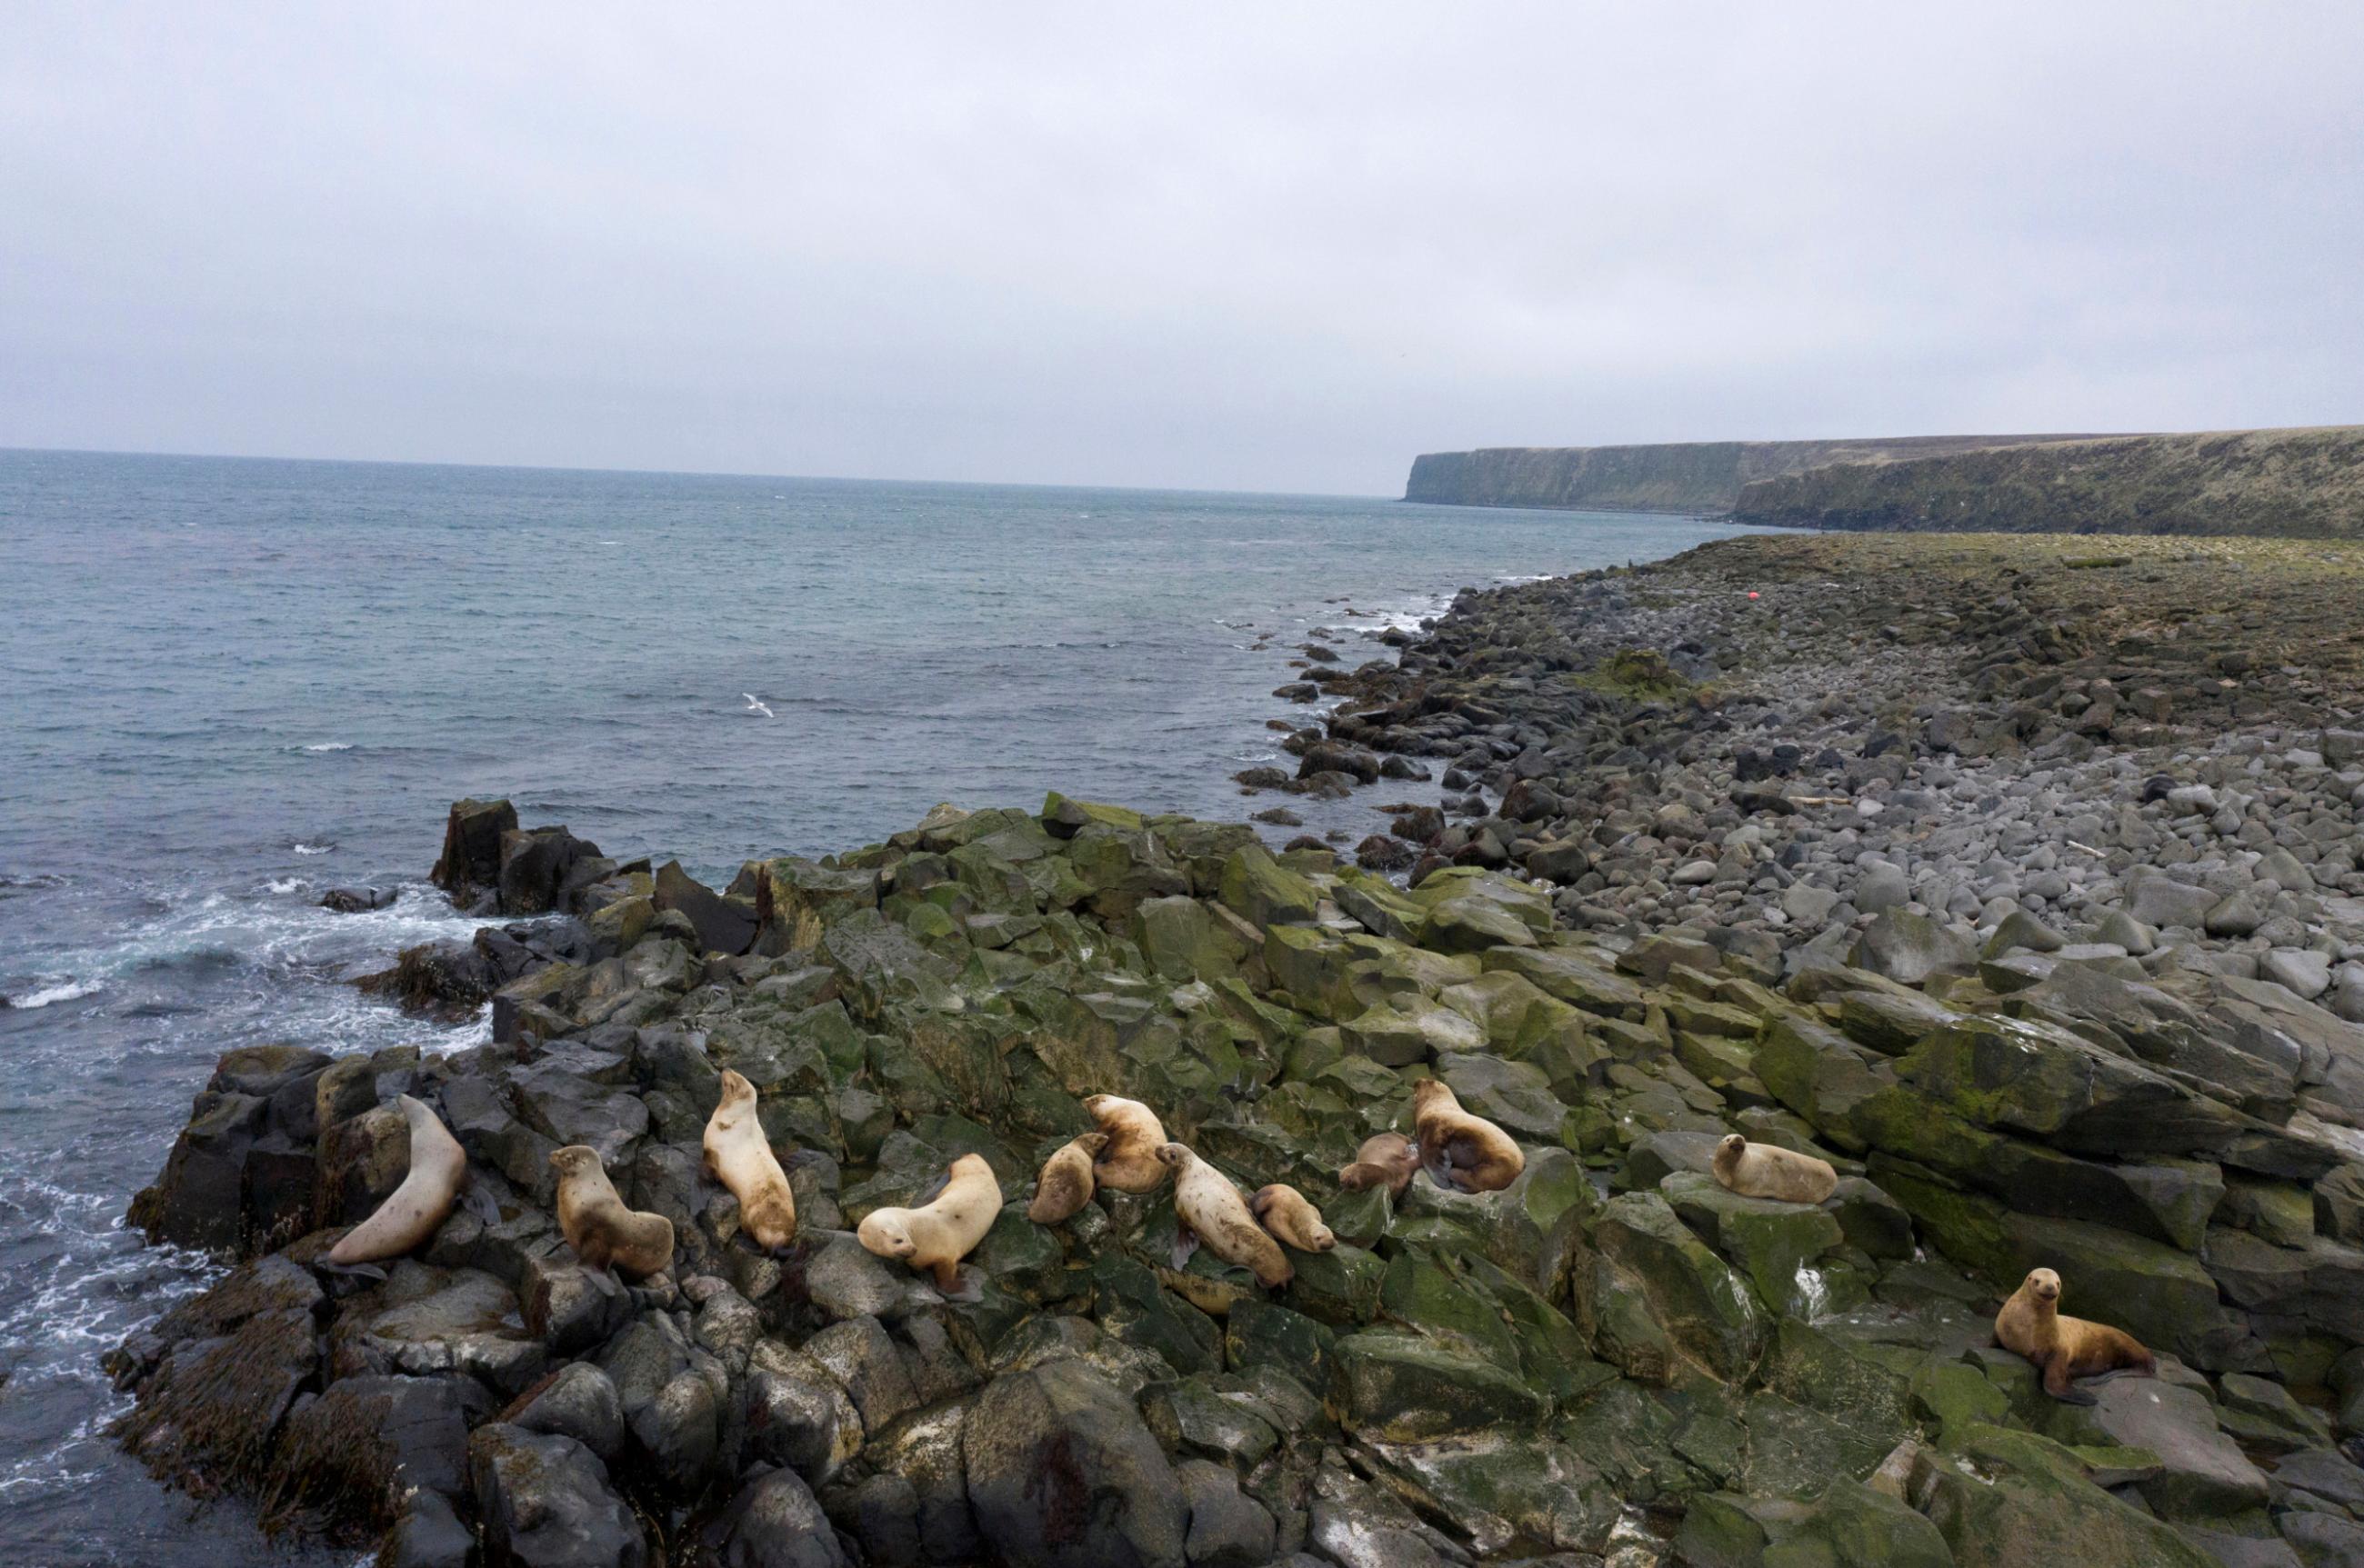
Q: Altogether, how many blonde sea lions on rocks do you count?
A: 12